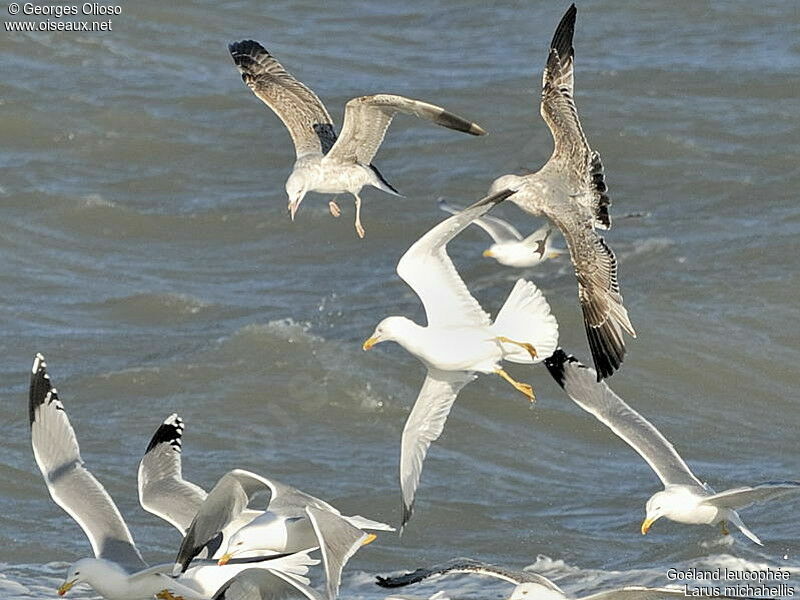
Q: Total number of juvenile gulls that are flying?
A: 2